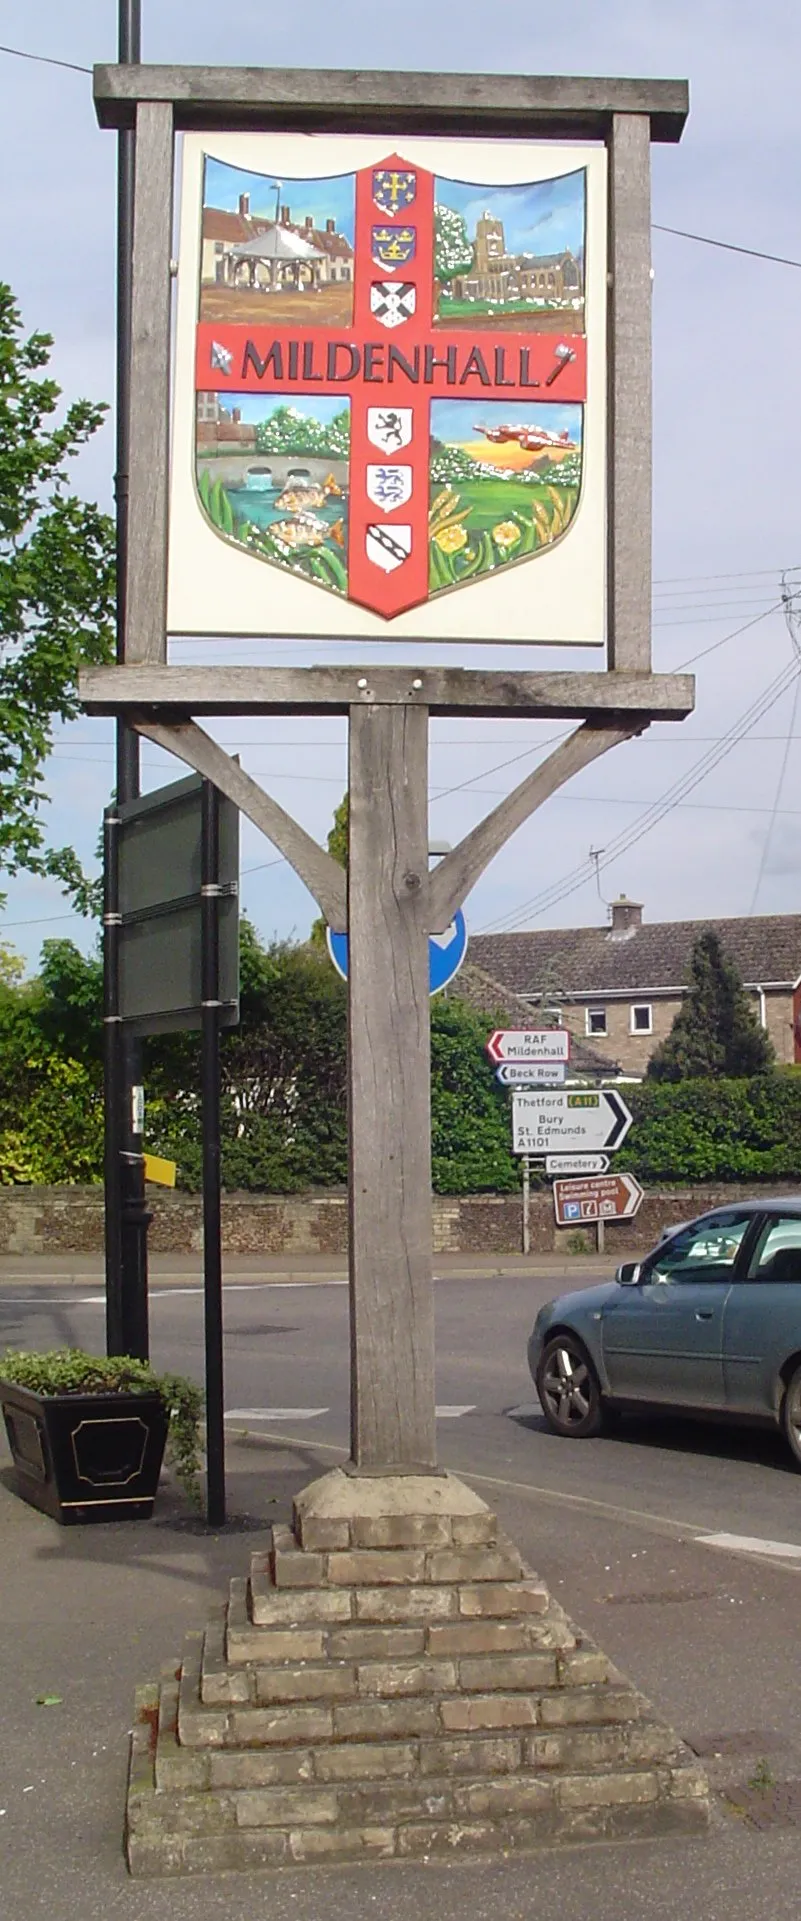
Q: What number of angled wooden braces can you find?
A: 2